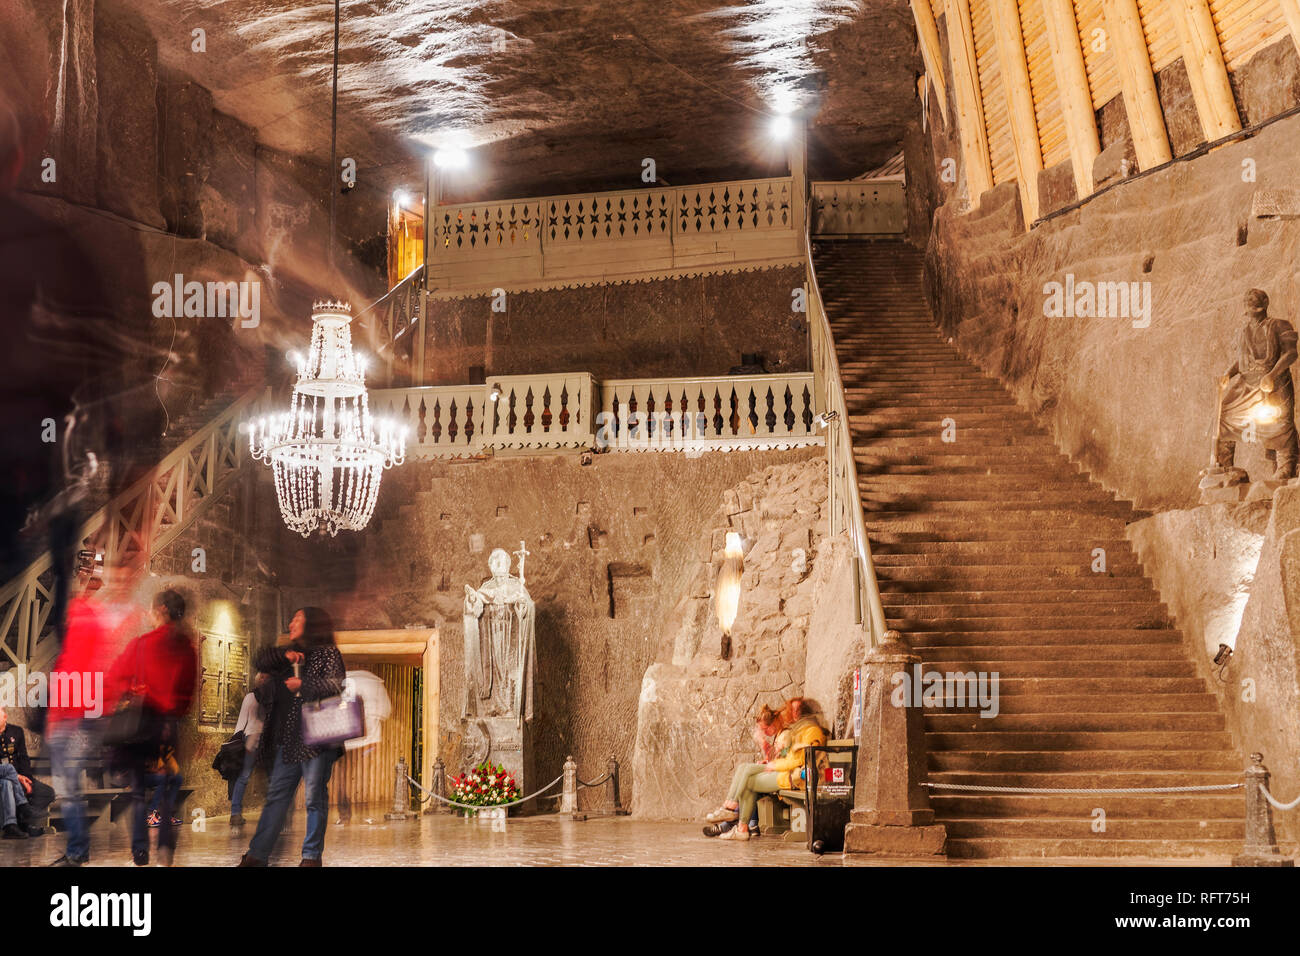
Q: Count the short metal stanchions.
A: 5